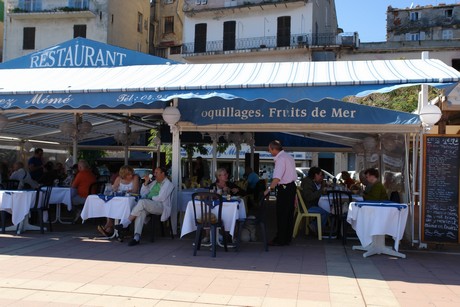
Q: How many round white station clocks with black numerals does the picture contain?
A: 0